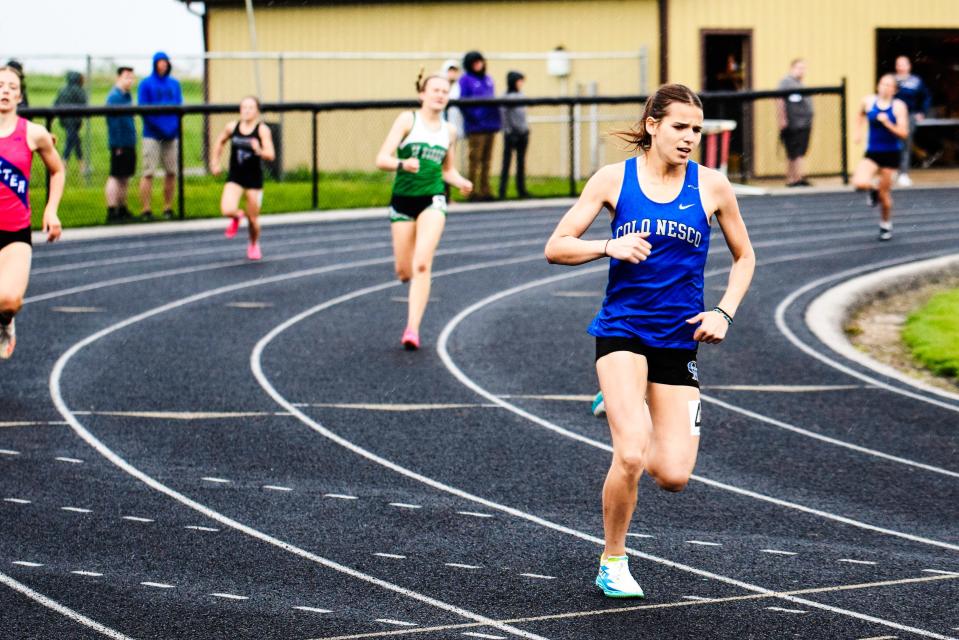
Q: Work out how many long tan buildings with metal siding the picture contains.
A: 1